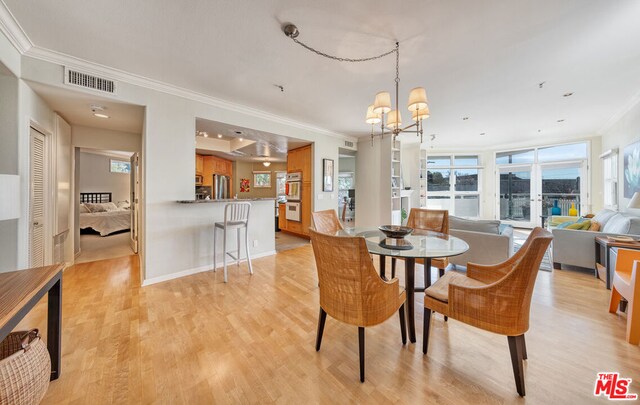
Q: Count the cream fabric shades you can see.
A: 5